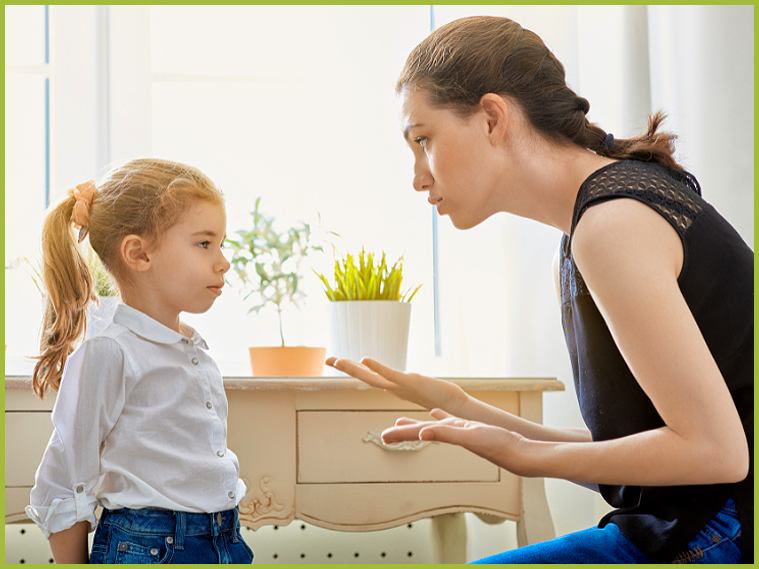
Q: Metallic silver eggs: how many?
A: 0